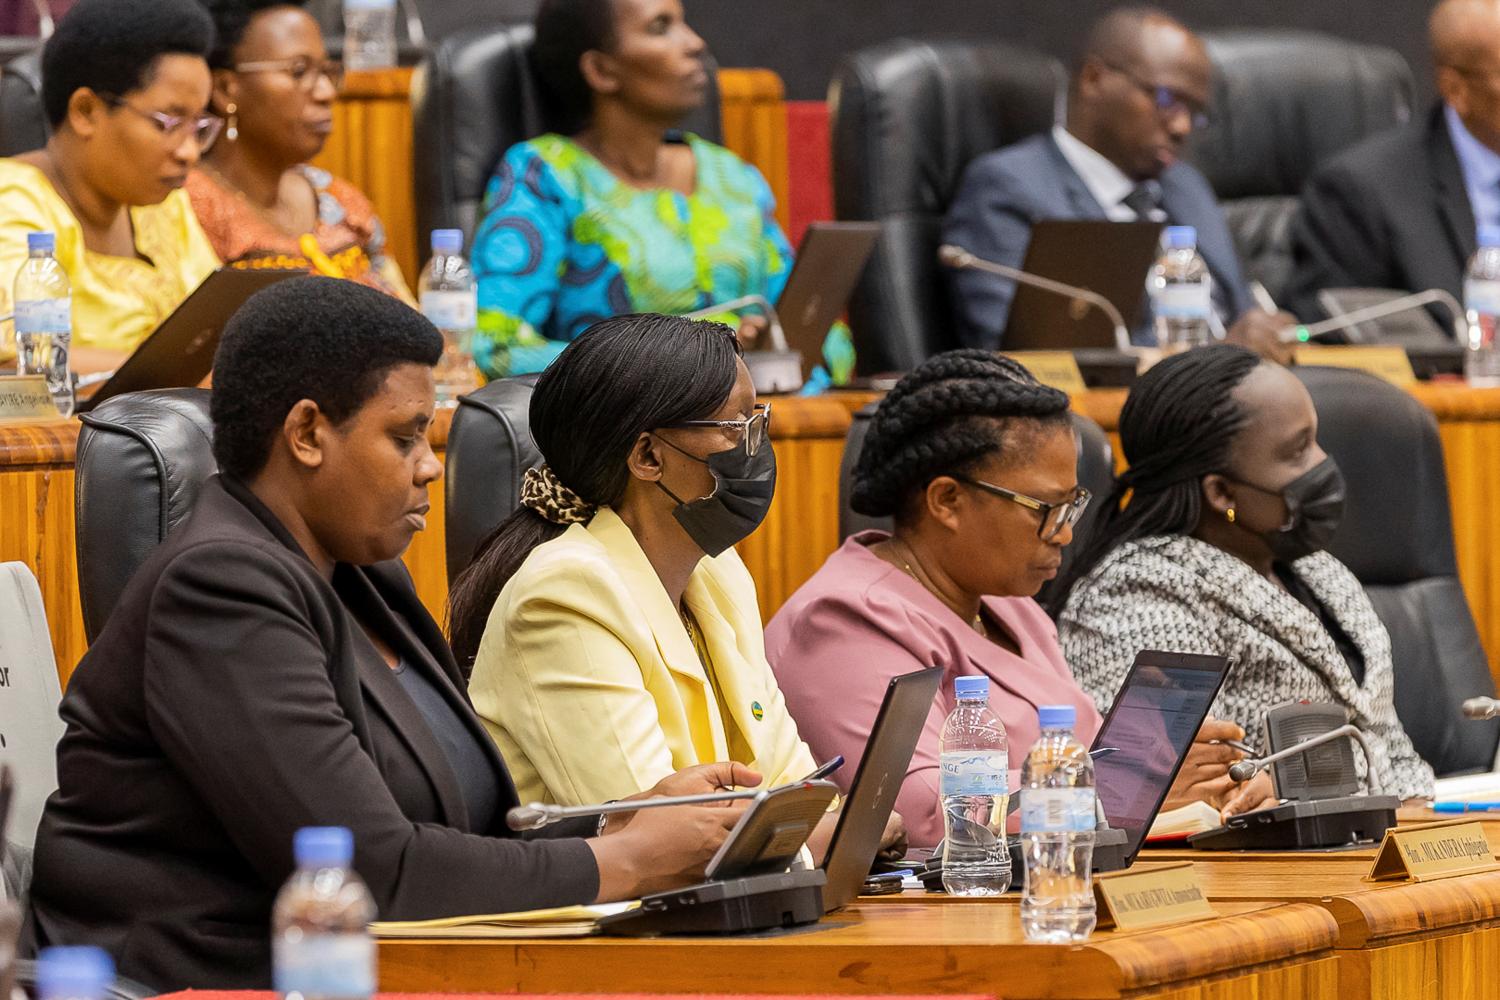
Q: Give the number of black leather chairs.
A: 8